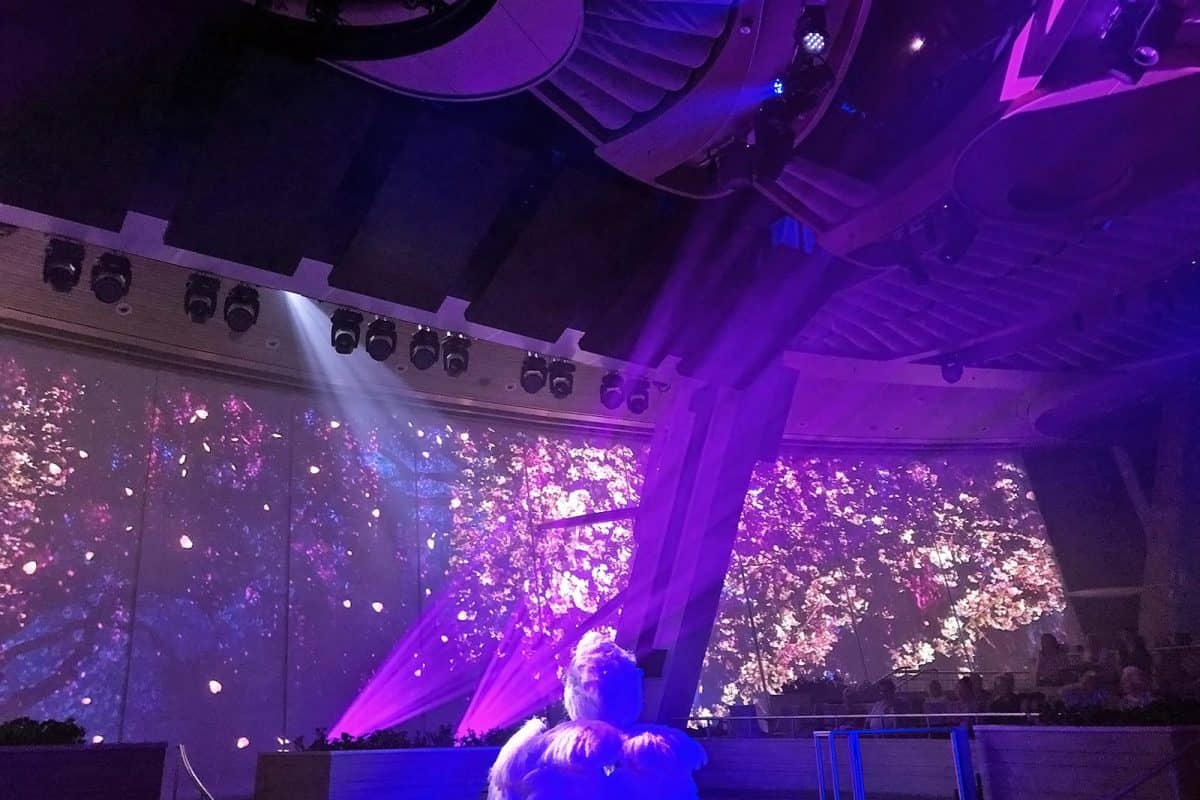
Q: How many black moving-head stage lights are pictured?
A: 12